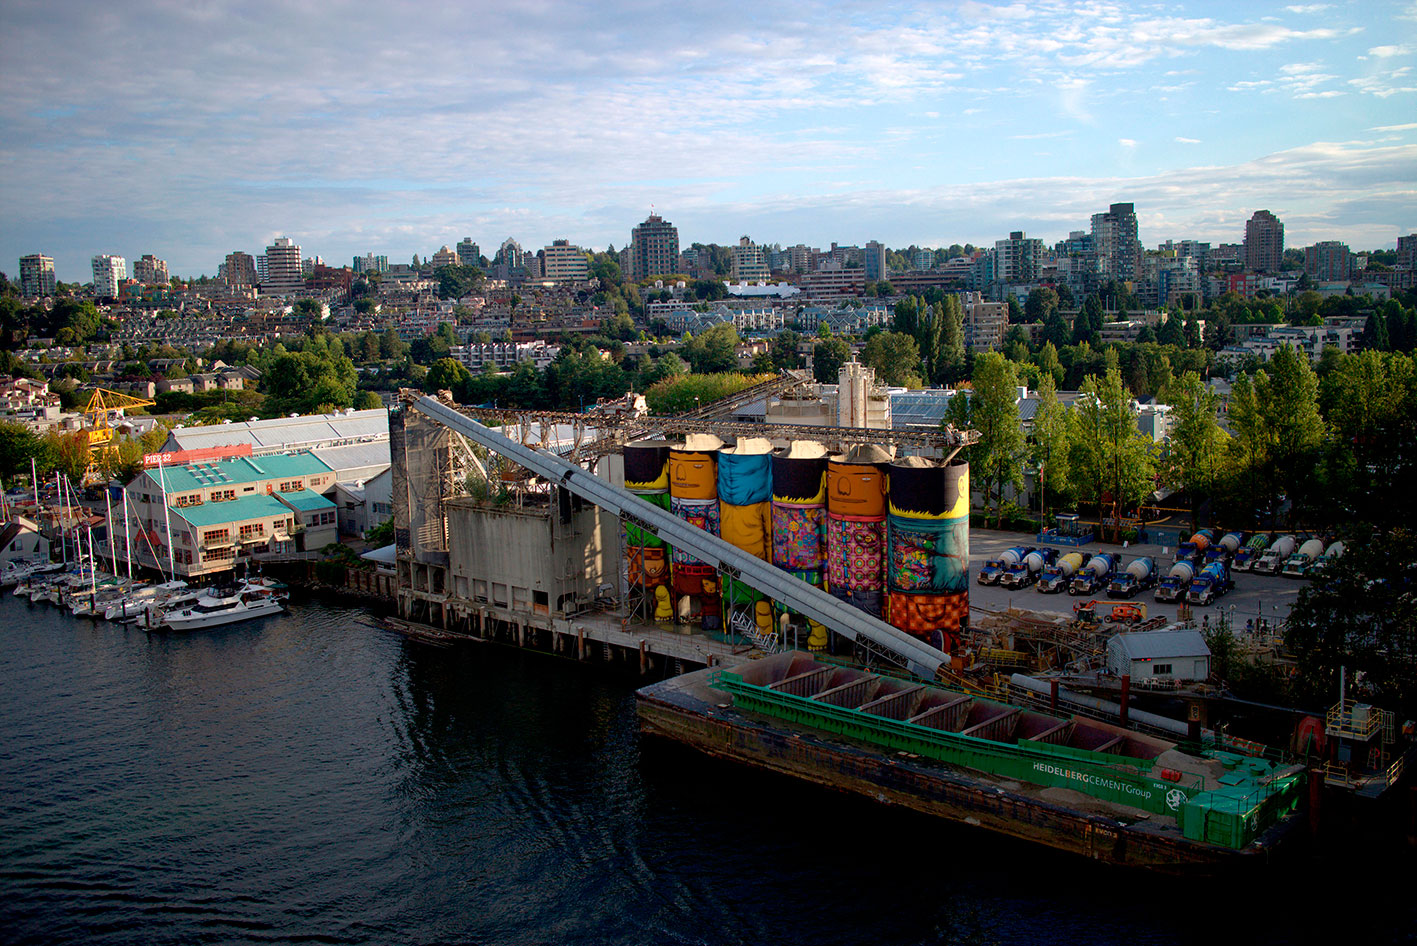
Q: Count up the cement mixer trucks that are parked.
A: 13